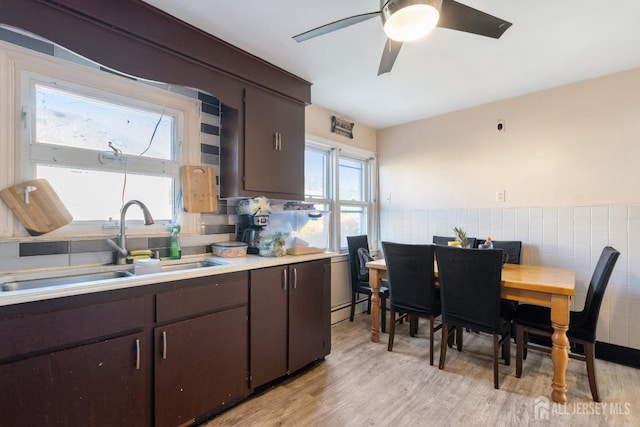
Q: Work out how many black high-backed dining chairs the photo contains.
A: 6